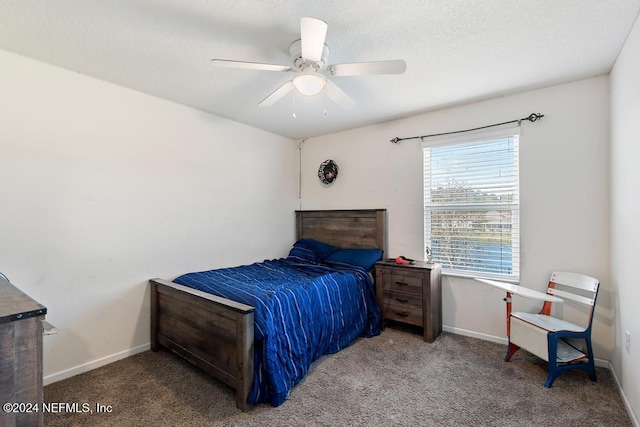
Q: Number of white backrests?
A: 1